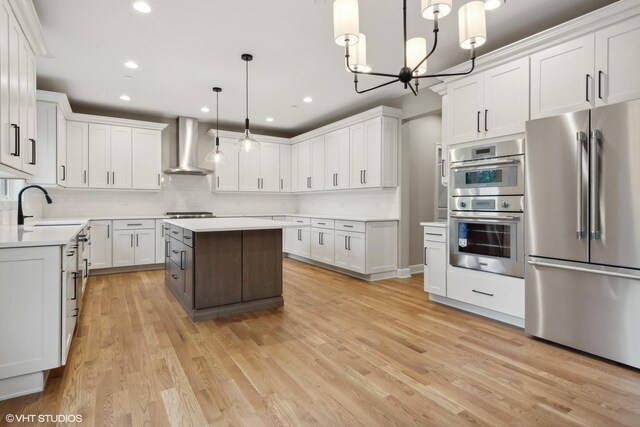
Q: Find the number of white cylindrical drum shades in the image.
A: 5